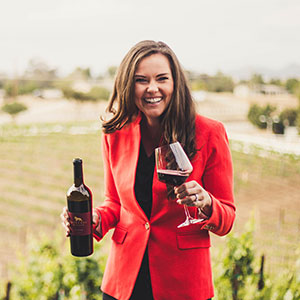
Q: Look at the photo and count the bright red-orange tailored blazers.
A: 1